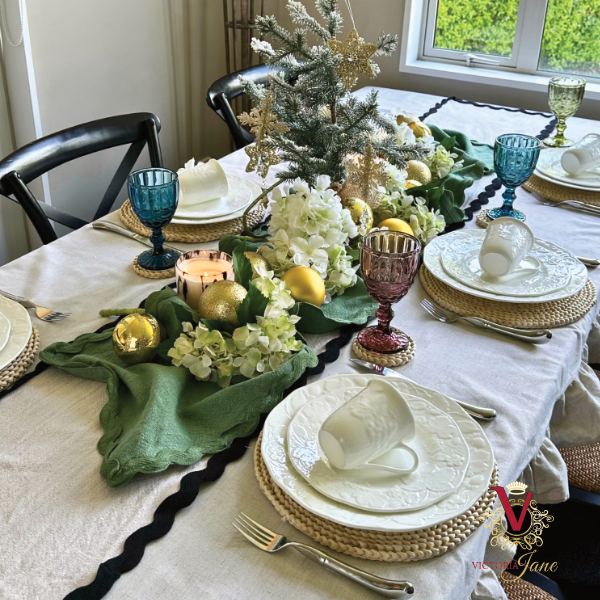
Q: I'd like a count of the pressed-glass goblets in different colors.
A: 4